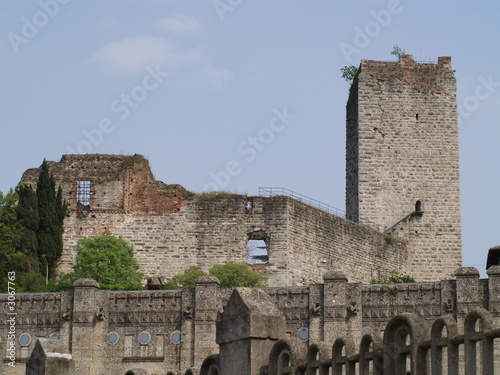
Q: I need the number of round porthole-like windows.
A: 7